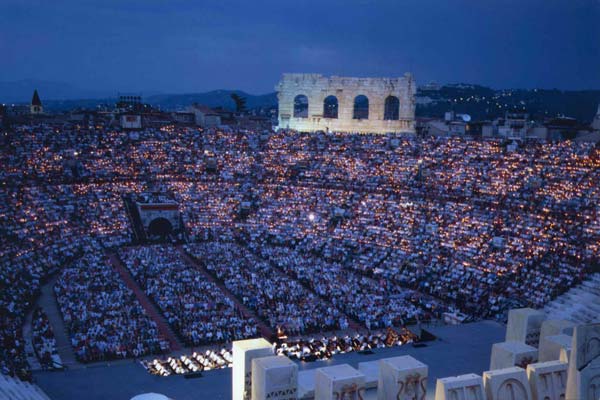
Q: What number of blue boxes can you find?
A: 0